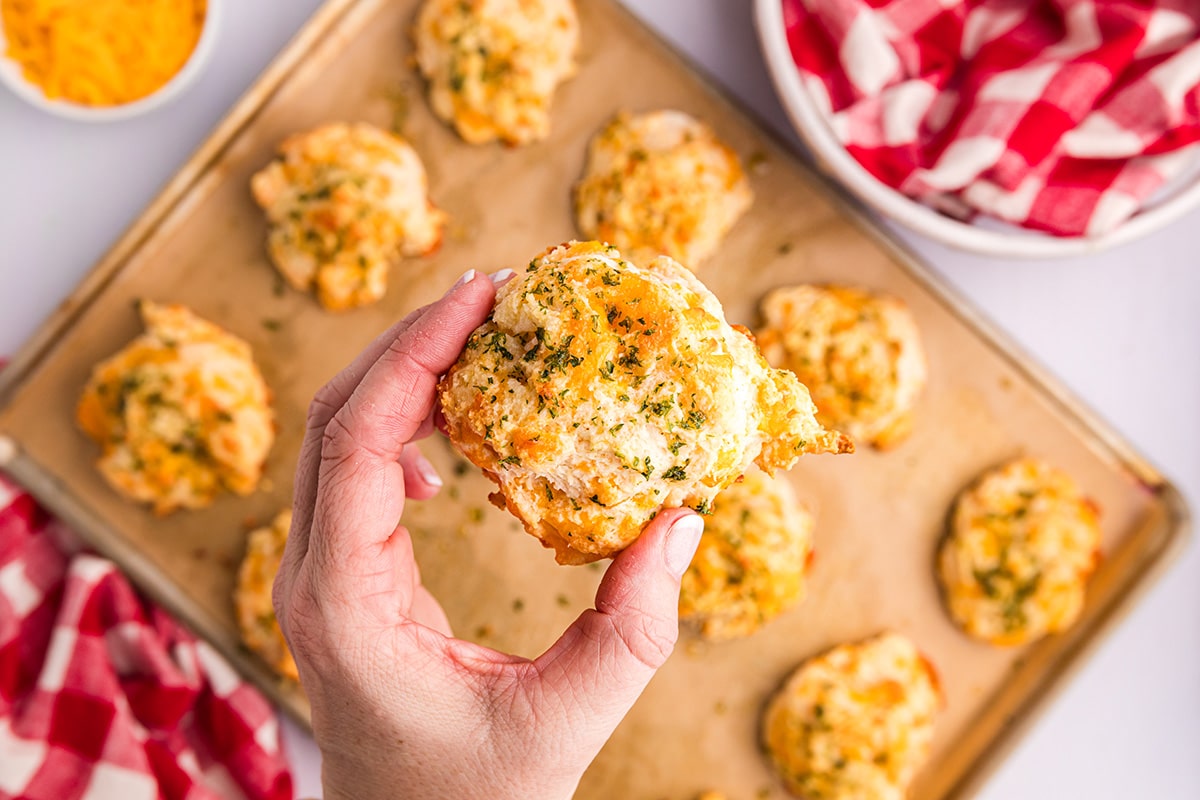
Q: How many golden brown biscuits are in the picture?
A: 10